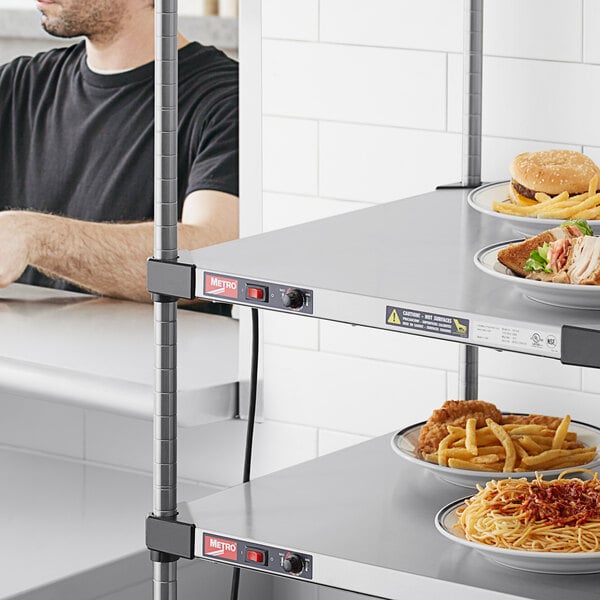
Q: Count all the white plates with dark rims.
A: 4